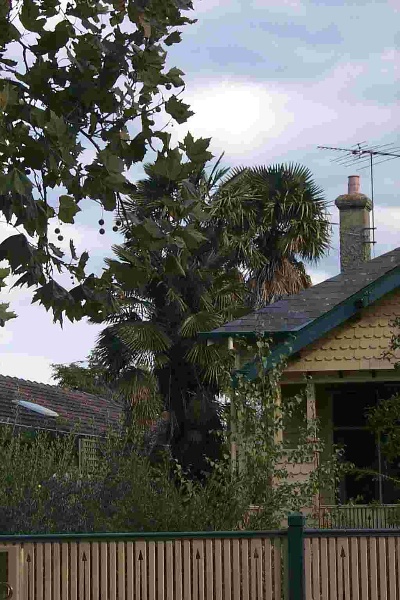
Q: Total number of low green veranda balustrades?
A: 1